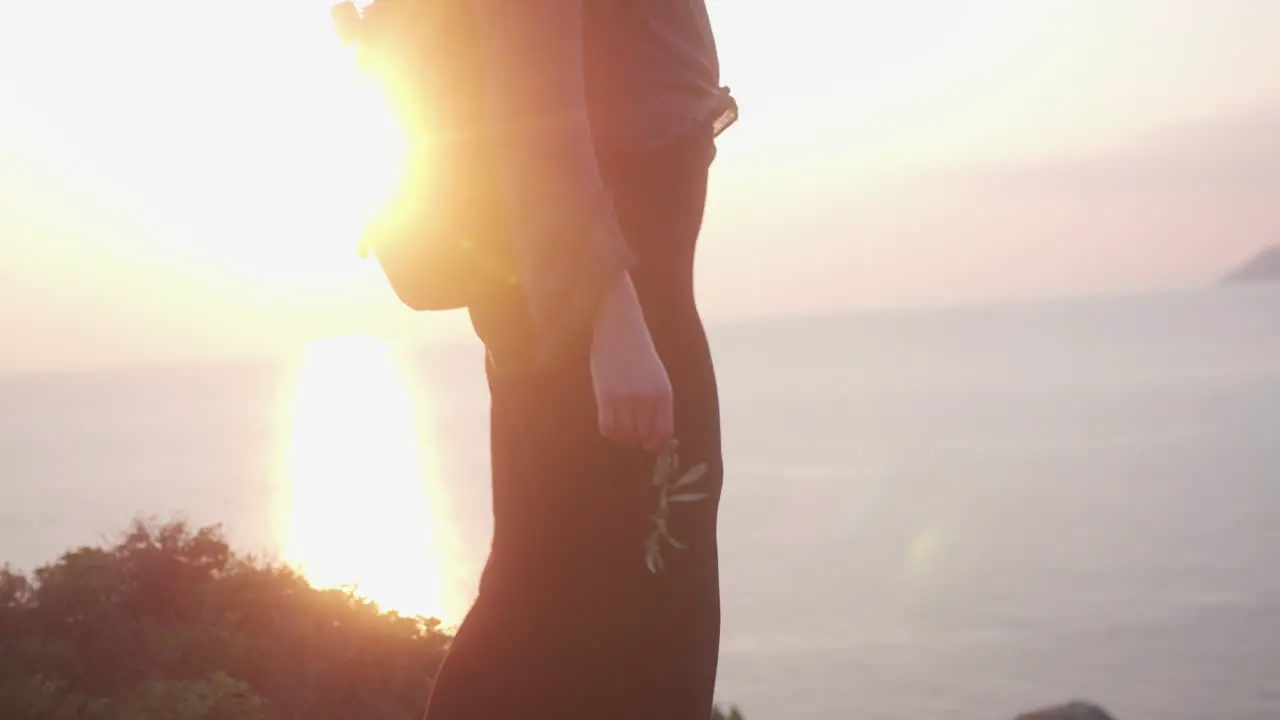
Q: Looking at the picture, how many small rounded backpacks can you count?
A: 1